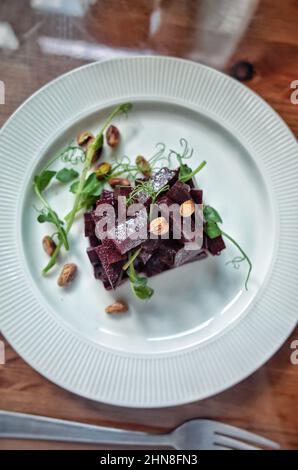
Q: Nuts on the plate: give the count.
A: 11